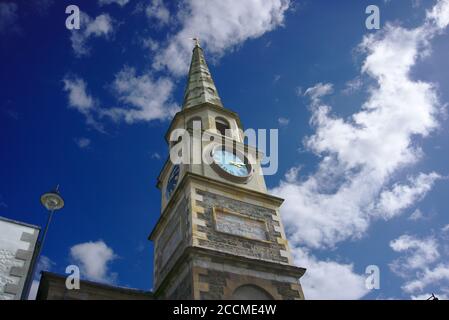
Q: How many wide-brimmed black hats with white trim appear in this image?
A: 0